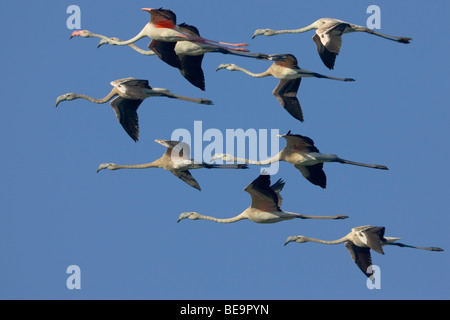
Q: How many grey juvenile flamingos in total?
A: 8